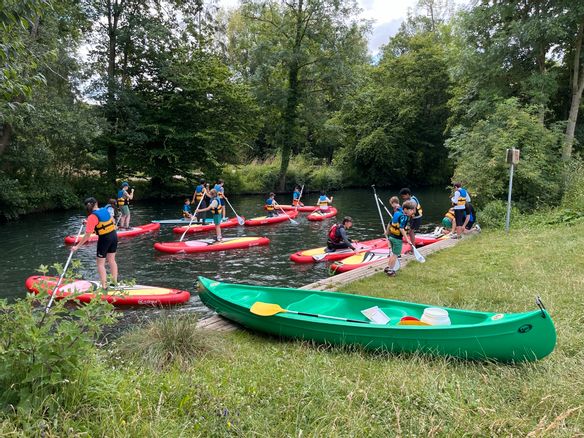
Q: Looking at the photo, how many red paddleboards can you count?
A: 10